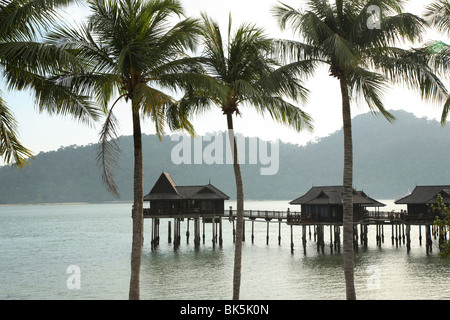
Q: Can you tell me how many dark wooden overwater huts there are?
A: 3